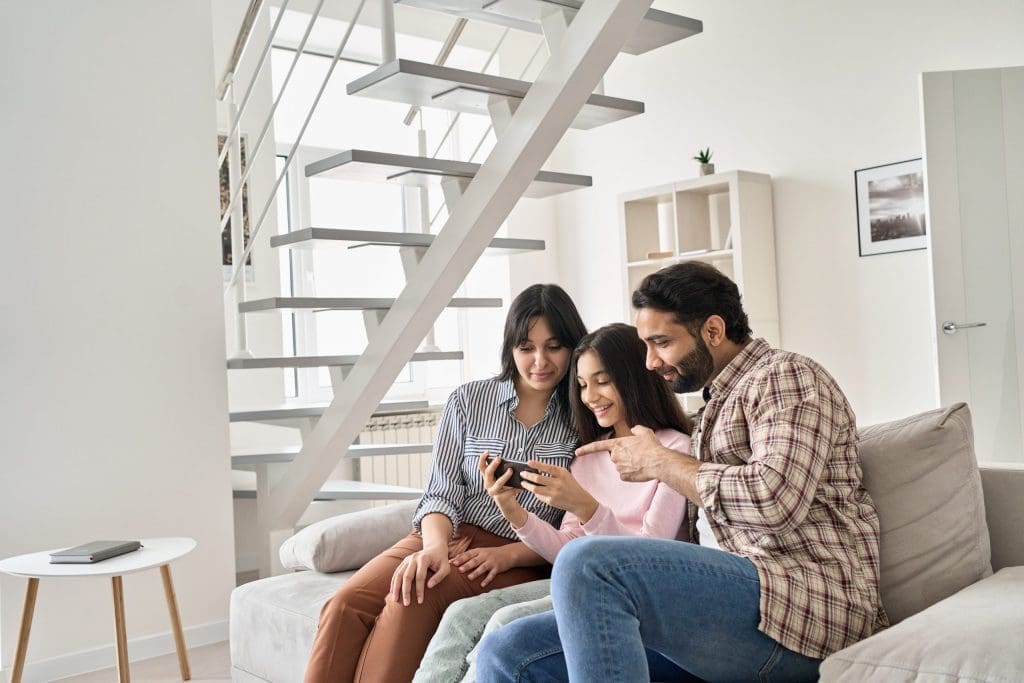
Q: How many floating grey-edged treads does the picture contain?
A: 9